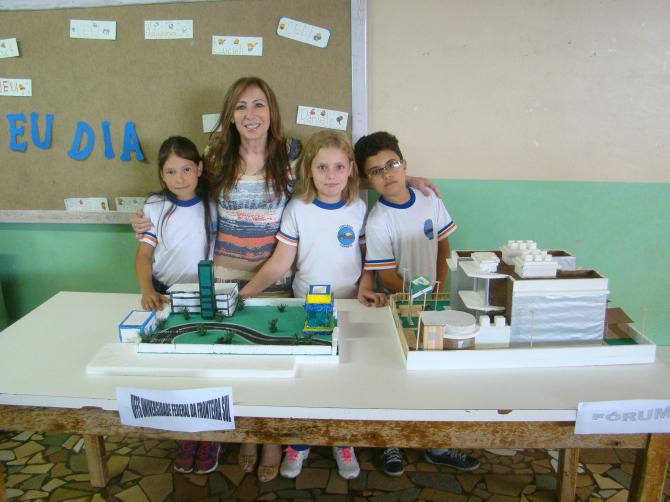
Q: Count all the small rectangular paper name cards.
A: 10